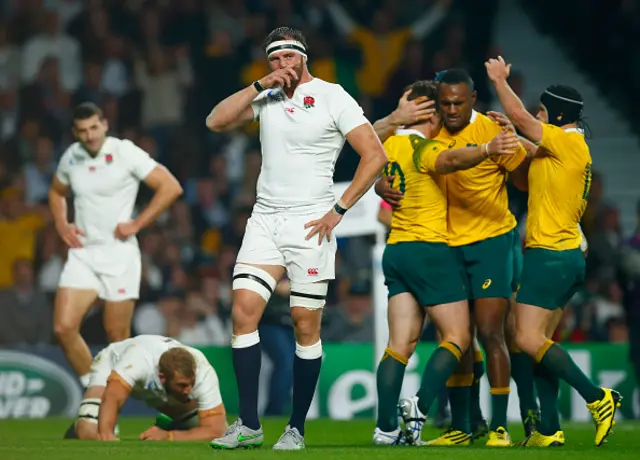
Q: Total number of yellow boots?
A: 4